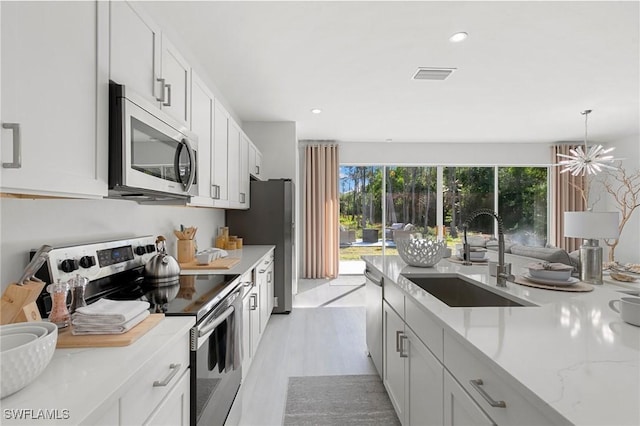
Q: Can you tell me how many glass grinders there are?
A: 2